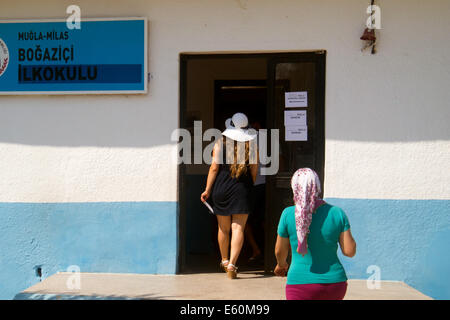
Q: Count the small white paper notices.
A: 3